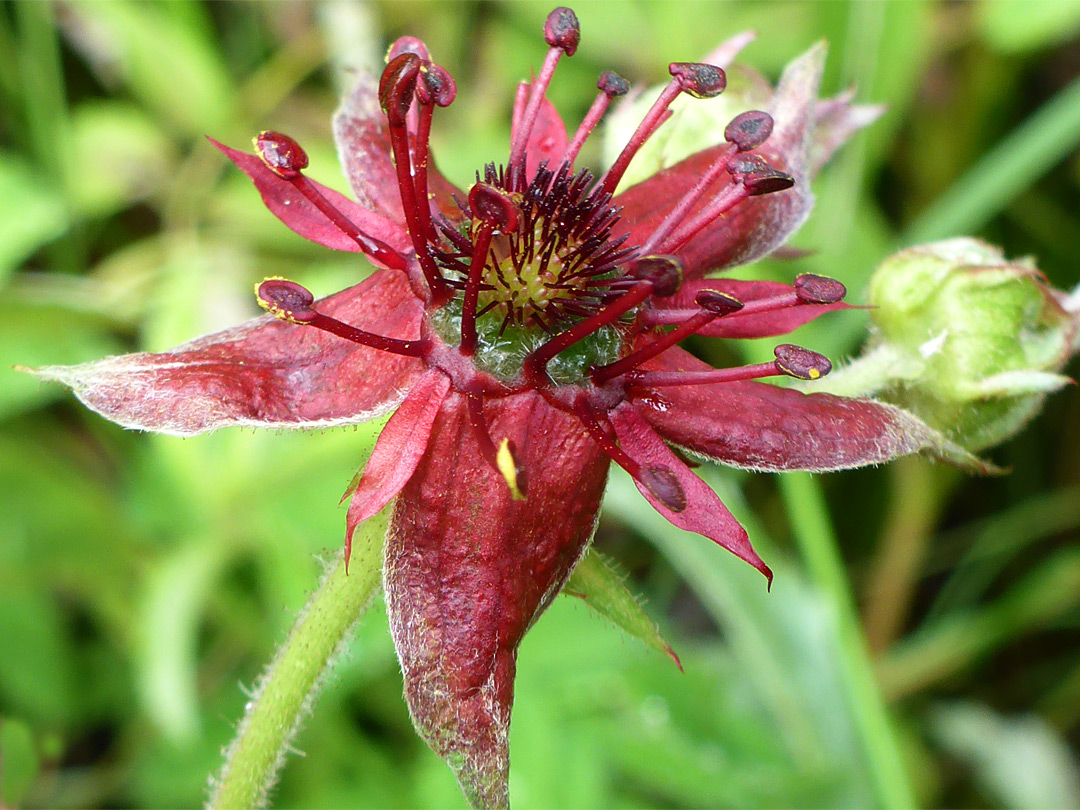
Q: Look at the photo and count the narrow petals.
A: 5